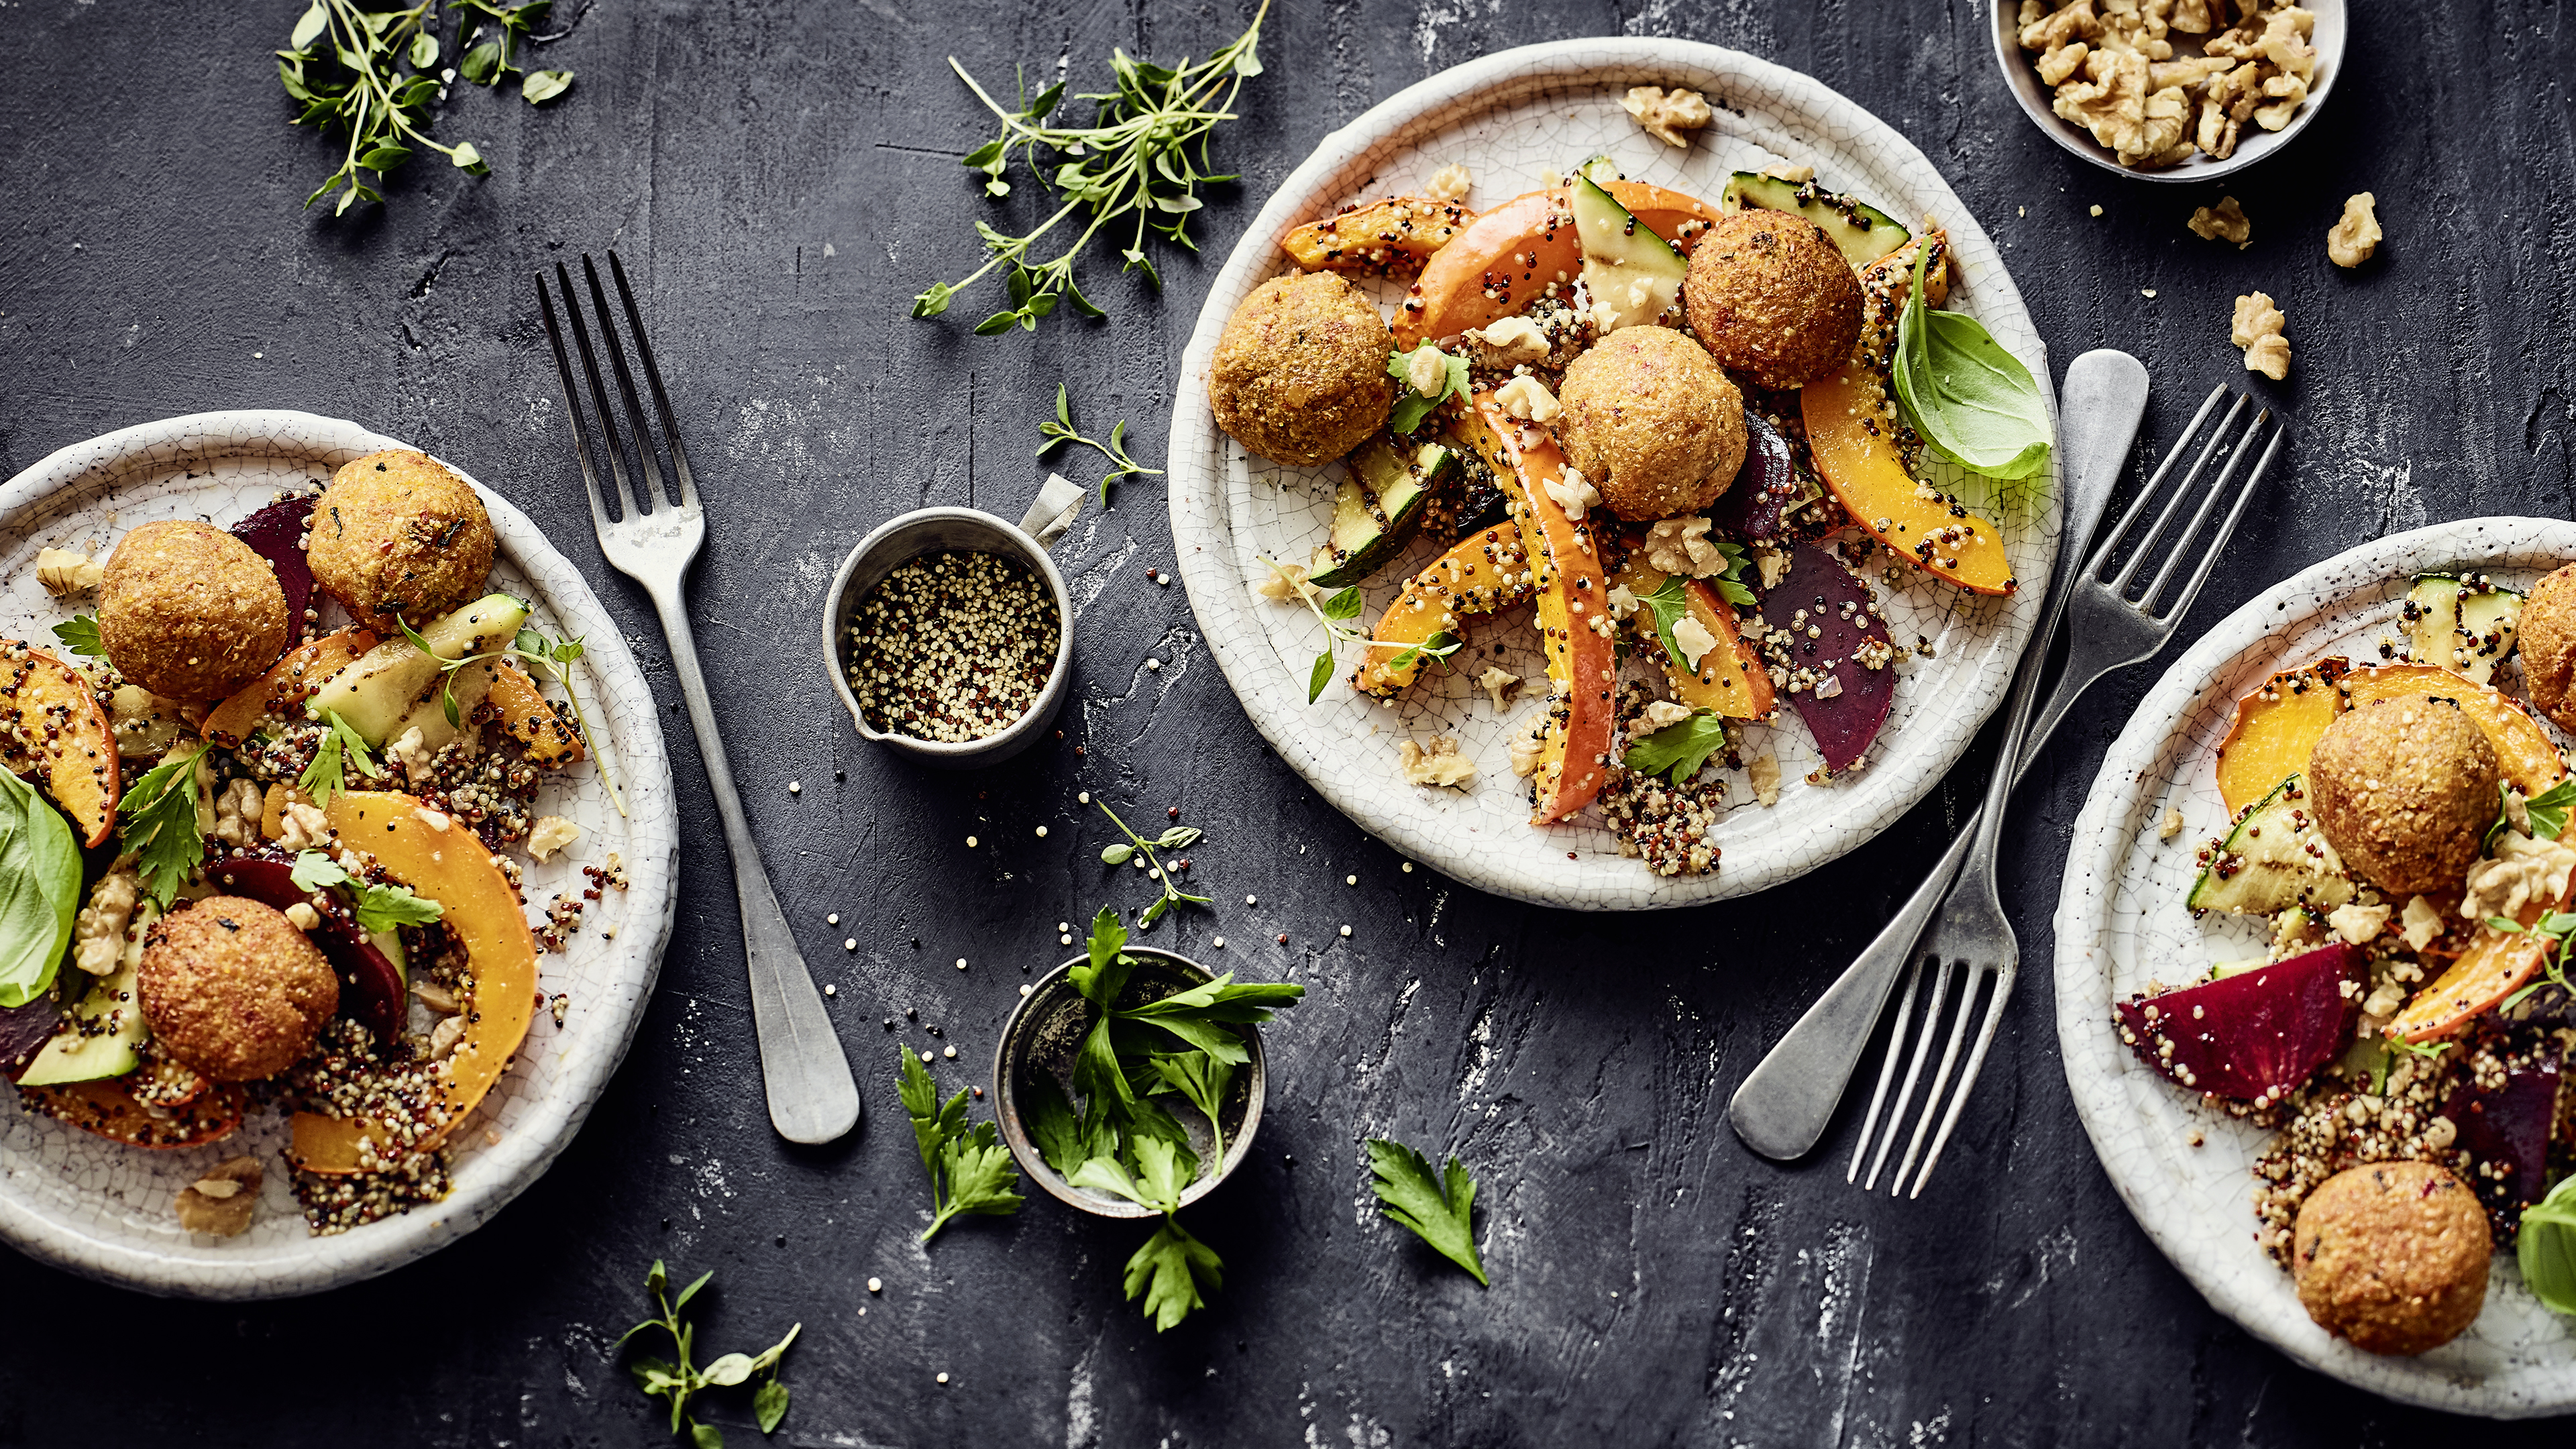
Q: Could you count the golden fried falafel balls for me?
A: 9